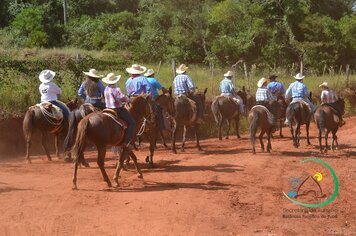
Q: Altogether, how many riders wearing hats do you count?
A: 11